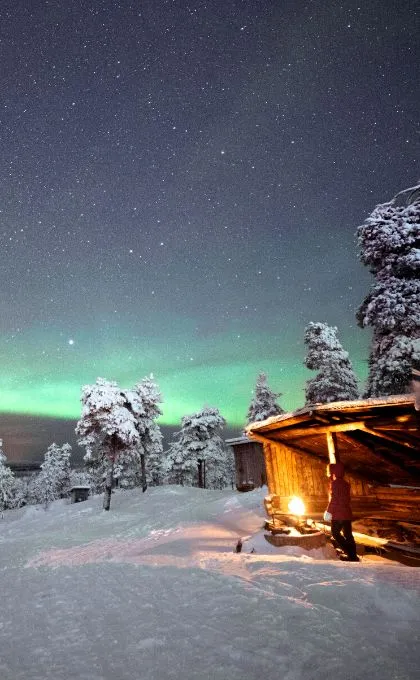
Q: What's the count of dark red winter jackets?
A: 1